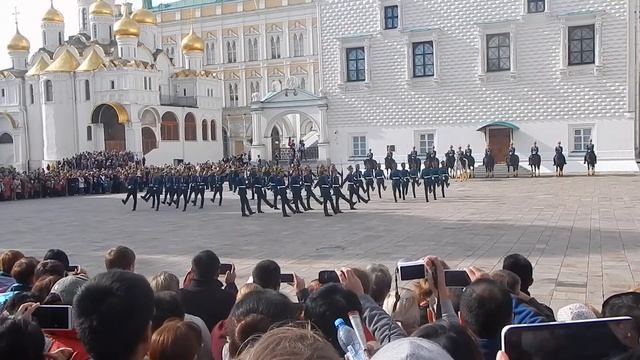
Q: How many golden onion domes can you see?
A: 6